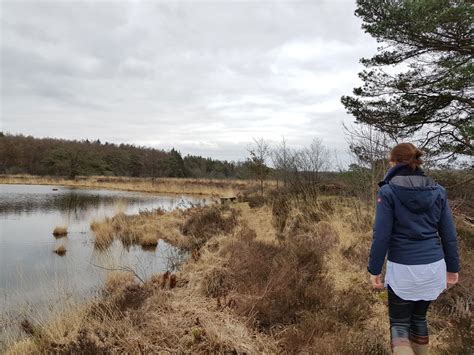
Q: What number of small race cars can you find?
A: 0